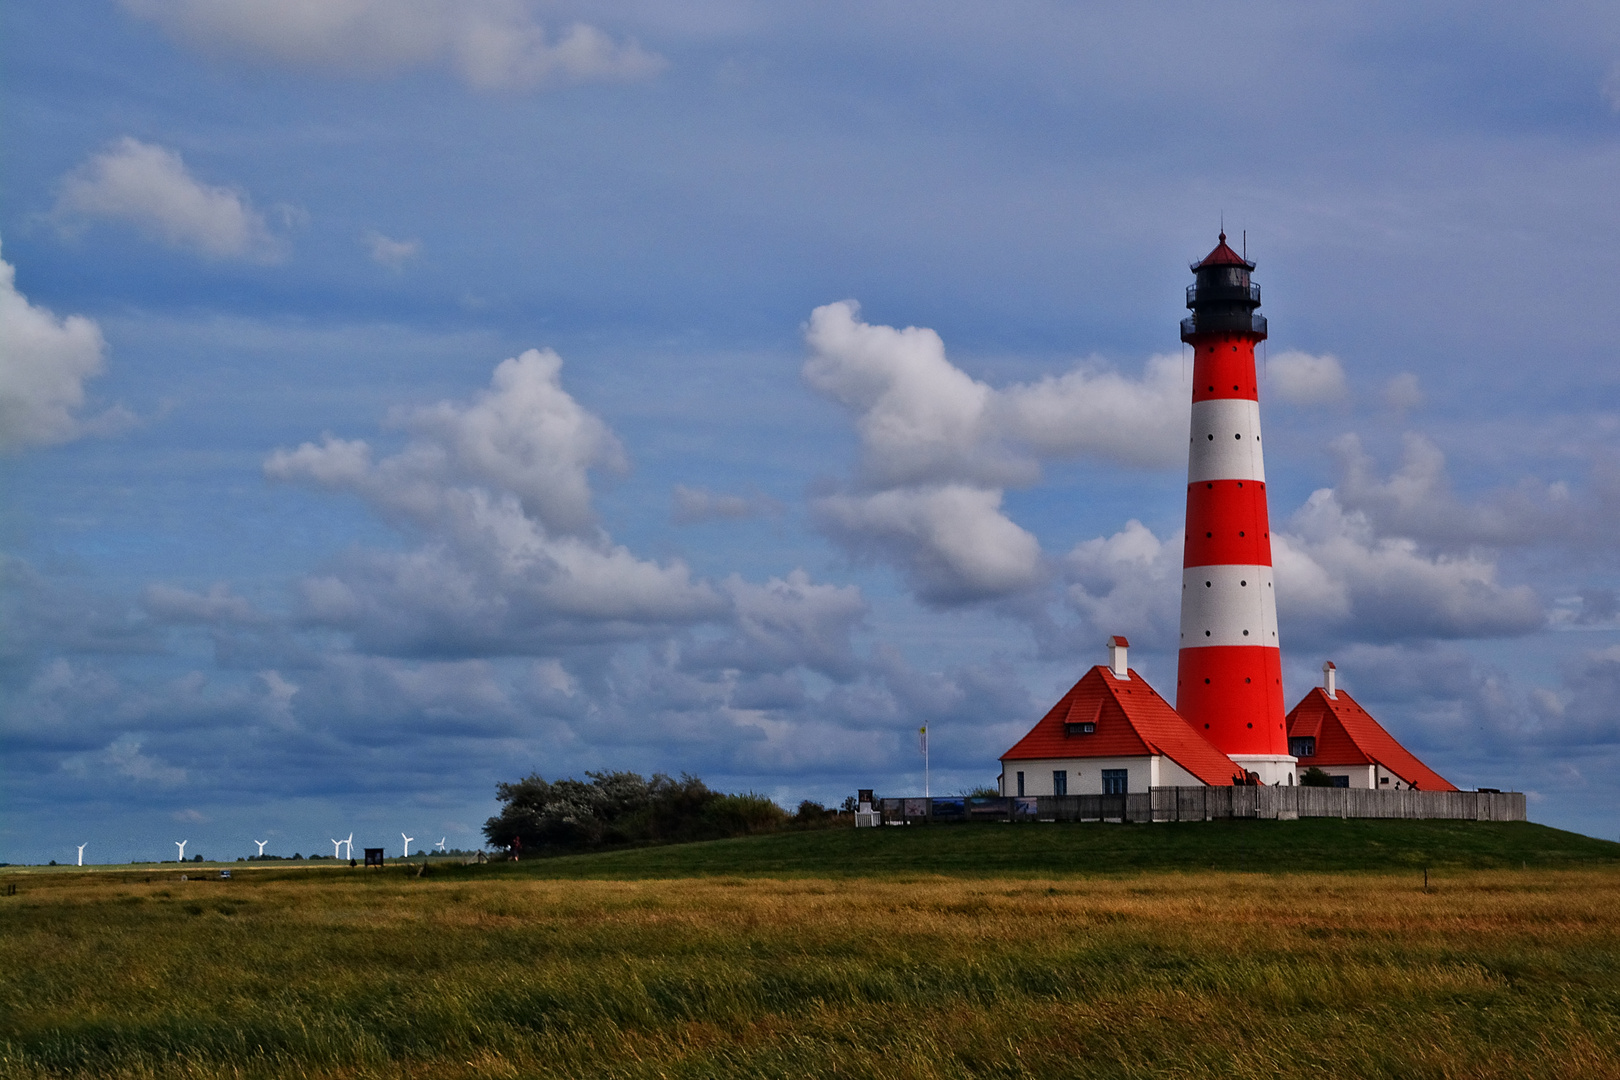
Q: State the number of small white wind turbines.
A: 7